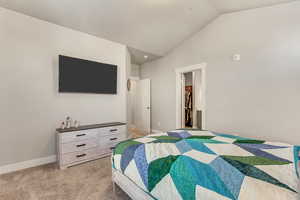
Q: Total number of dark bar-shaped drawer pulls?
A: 6